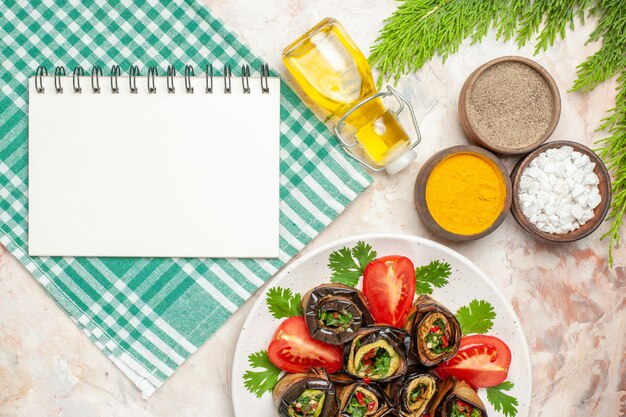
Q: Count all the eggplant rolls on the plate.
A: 7